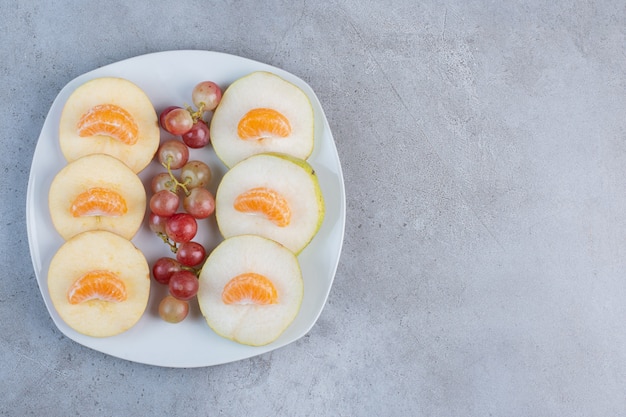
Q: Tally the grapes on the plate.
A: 15